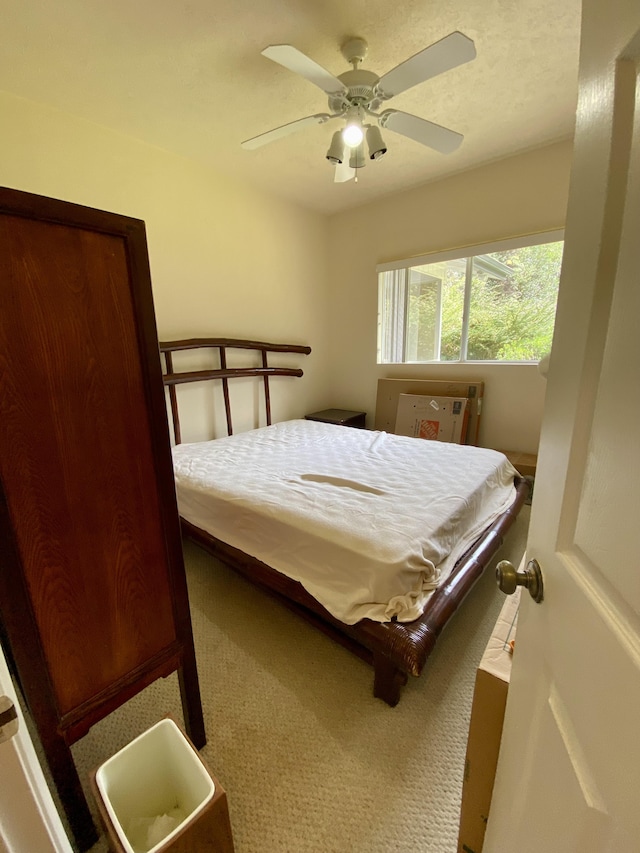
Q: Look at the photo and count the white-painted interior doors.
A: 1